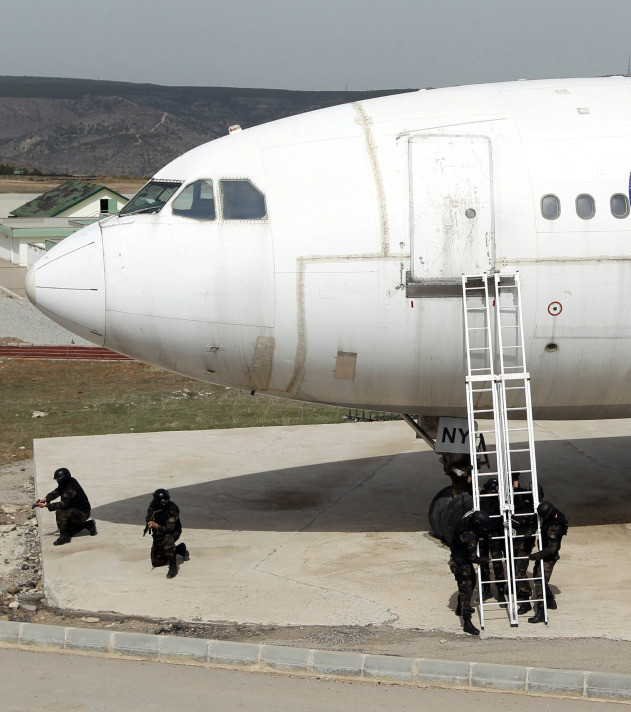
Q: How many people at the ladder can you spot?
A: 4